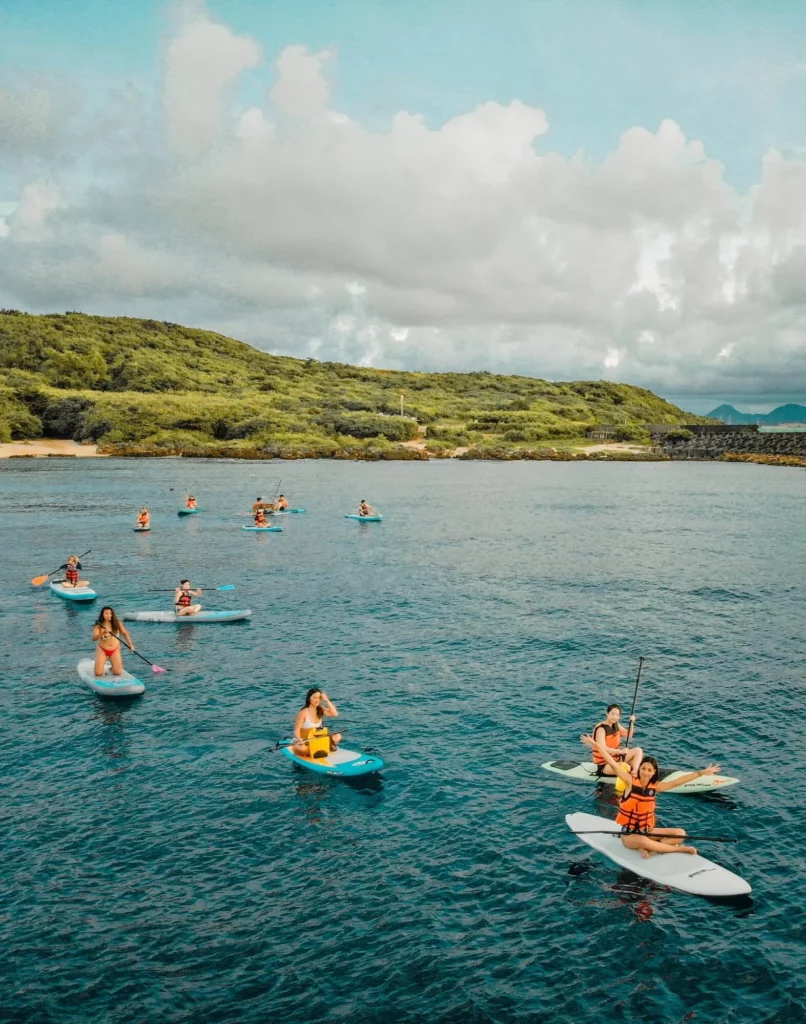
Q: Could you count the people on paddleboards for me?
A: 12